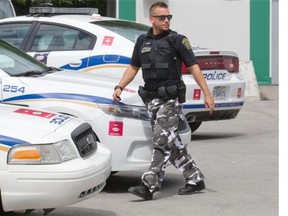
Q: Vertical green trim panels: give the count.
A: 2